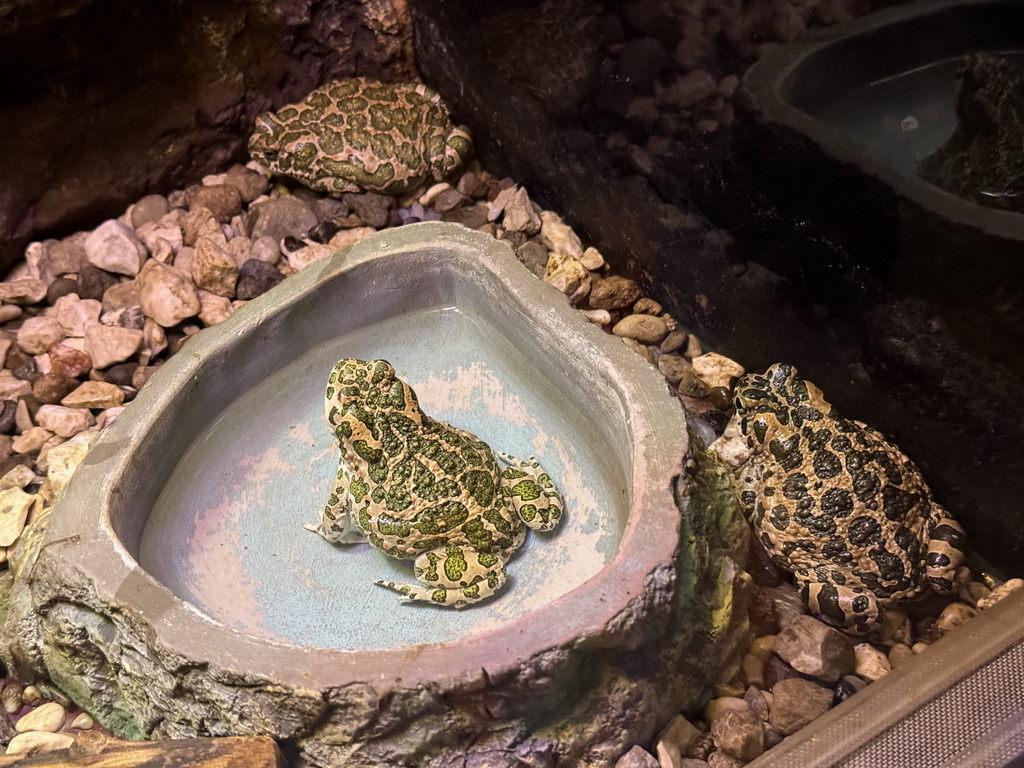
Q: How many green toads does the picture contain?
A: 3